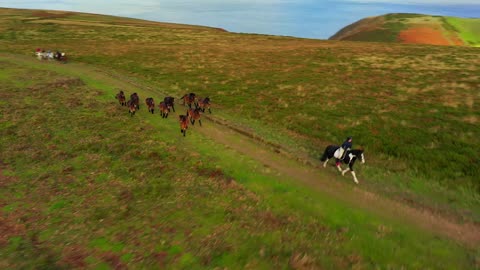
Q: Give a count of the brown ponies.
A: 10